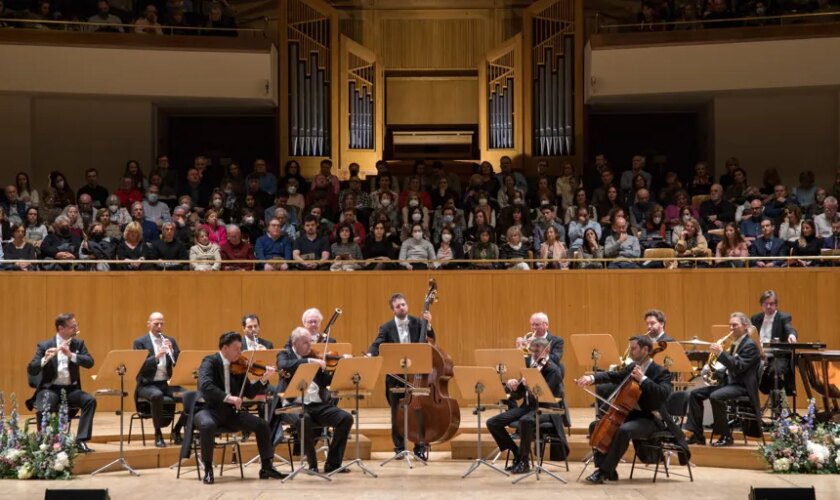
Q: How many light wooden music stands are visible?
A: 13